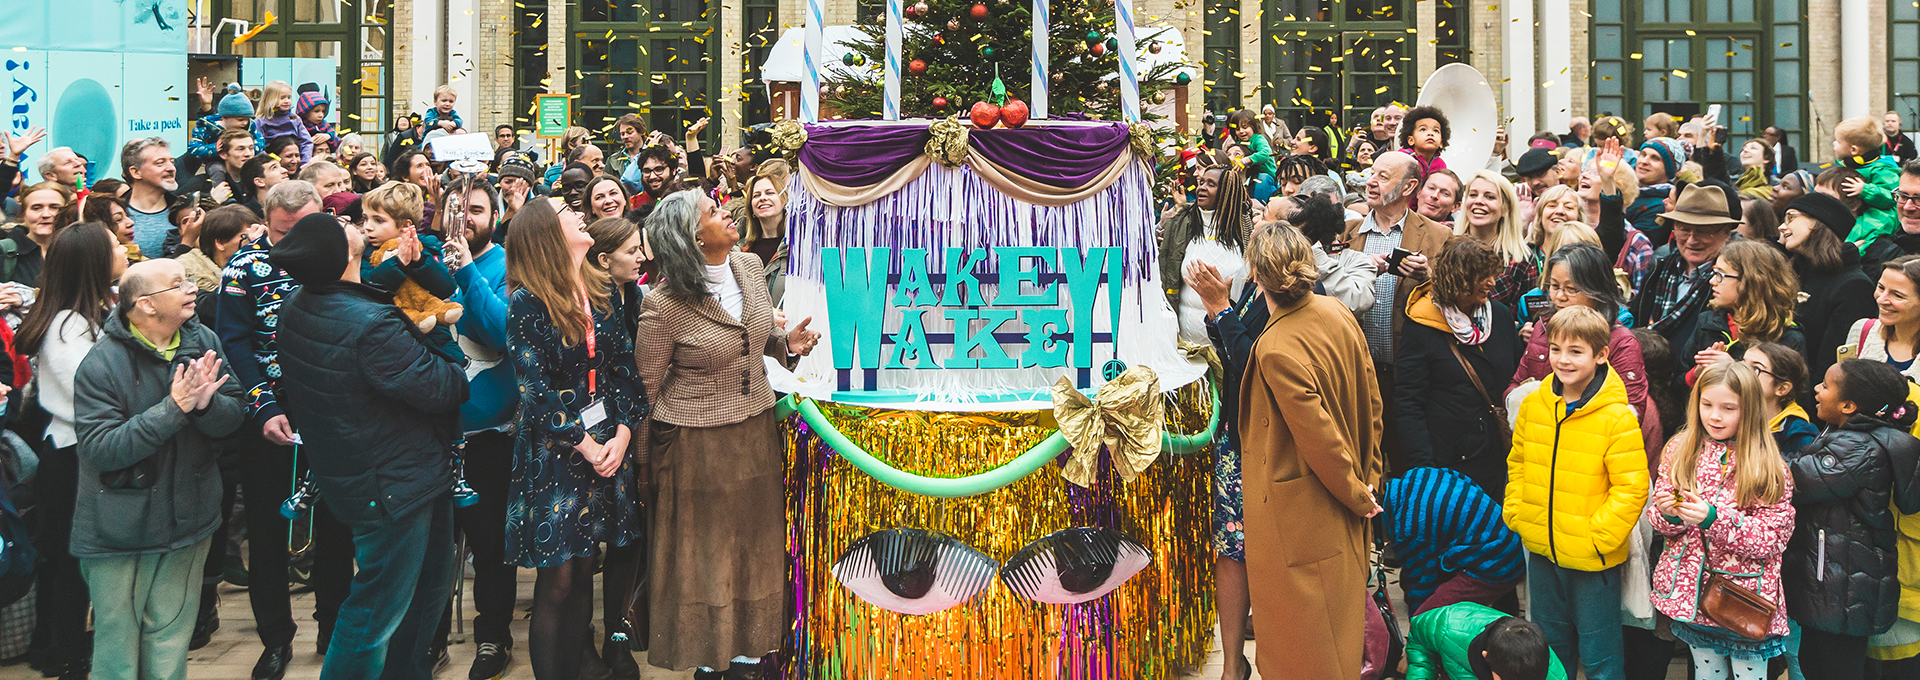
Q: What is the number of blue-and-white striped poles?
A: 4